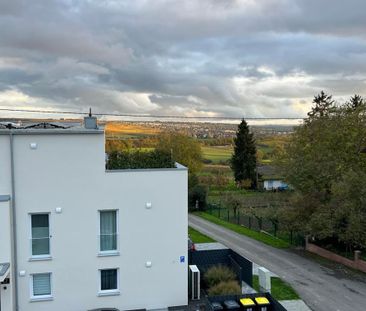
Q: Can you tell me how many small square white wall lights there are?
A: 5